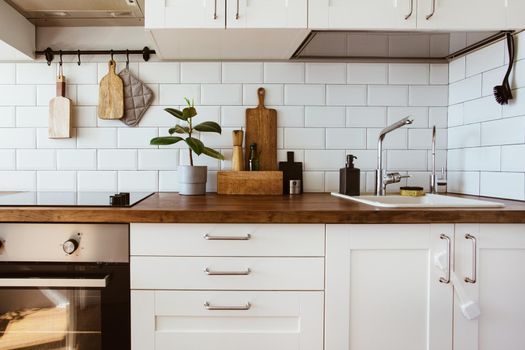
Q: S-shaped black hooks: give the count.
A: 4